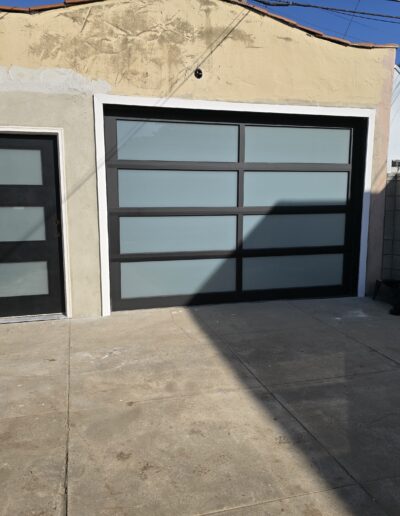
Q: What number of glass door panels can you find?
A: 11